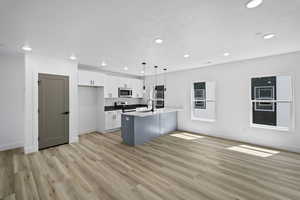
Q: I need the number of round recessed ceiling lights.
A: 10